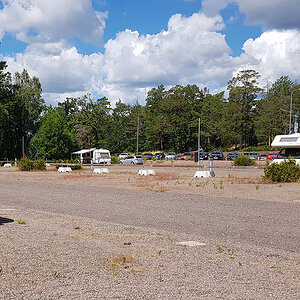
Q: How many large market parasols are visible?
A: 0